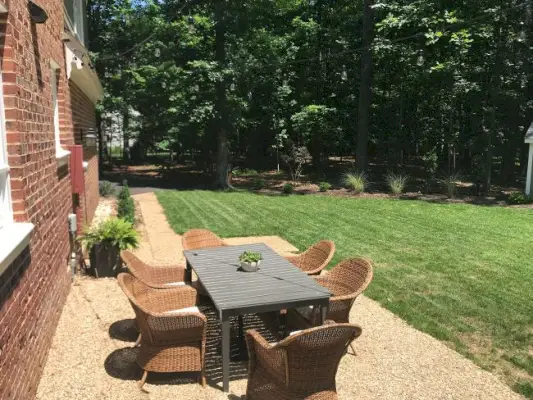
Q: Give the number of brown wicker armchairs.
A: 6